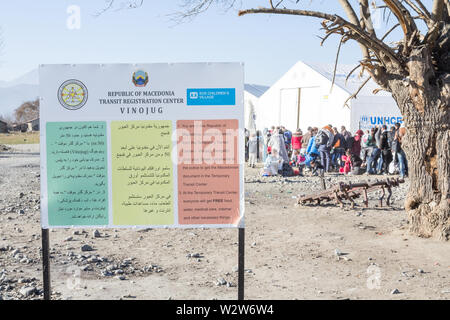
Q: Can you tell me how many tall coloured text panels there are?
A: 3